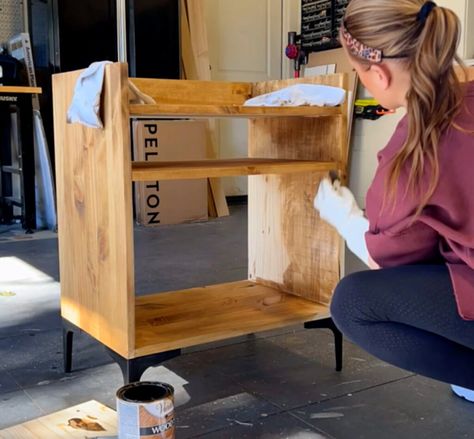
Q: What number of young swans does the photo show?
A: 0